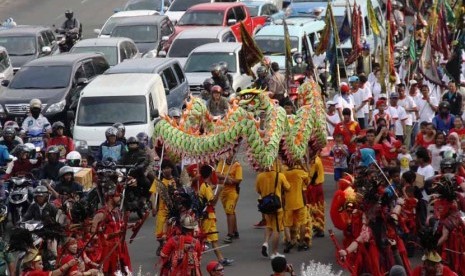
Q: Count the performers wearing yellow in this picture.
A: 6